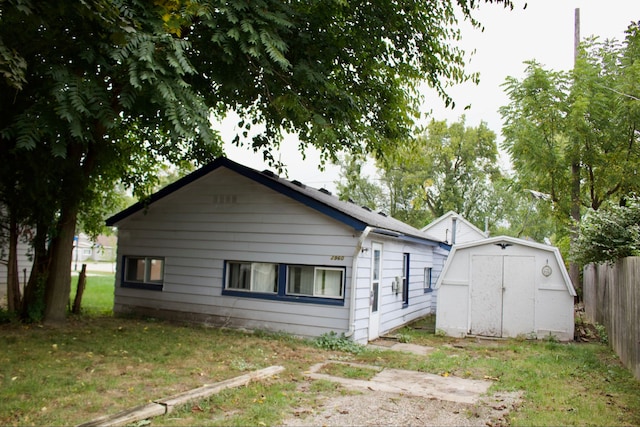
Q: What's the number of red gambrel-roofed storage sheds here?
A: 0